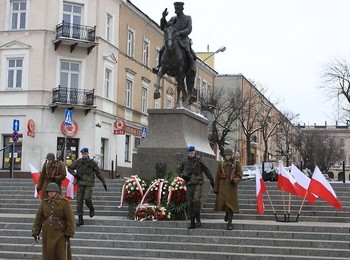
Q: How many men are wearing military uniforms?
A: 5